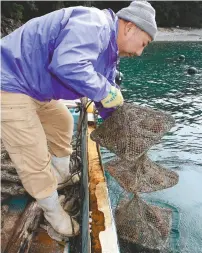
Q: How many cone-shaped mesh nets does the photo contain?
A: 3